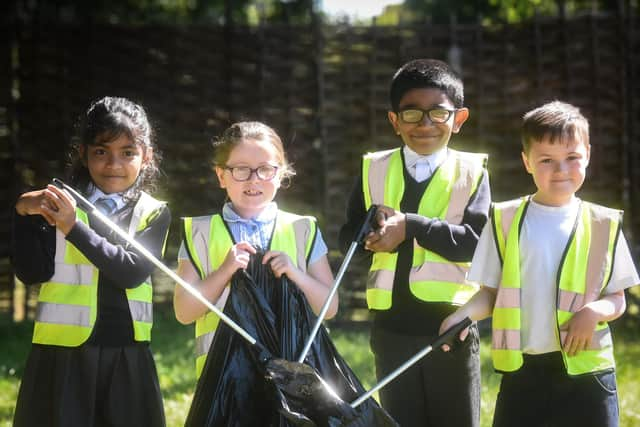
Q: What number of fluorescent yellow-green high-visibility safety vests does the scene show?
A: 4